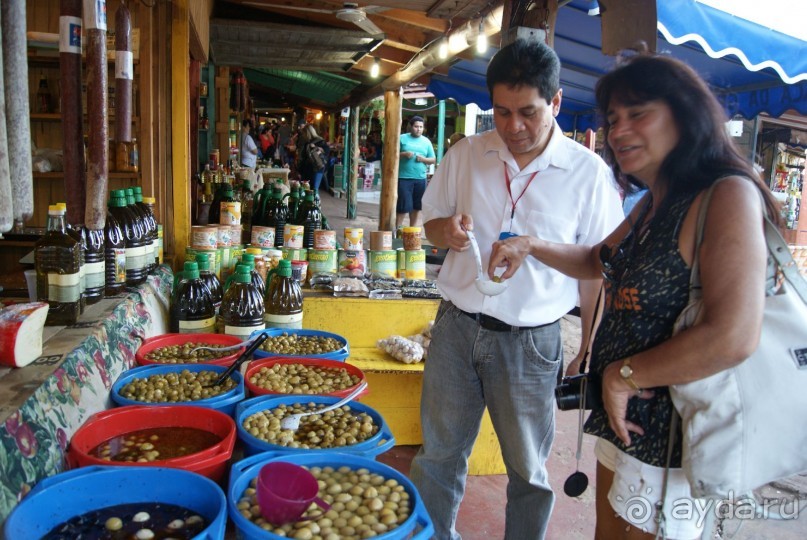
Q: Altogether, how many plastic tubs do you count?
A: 8